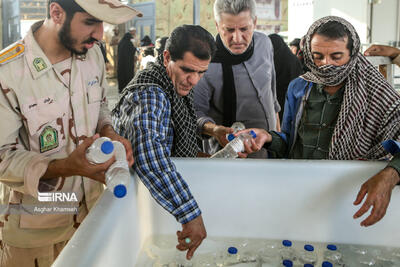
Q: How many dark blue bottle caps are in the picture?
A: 11